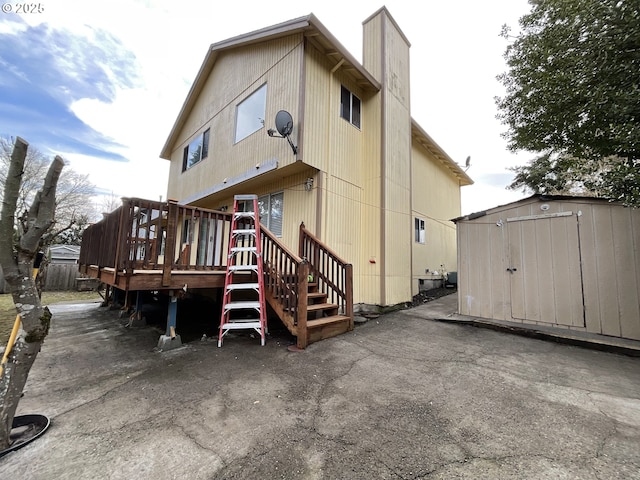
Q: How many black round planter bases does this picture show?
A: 1